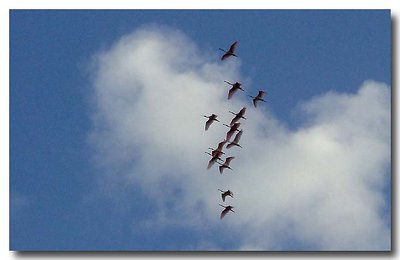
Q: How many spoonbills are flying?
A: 12